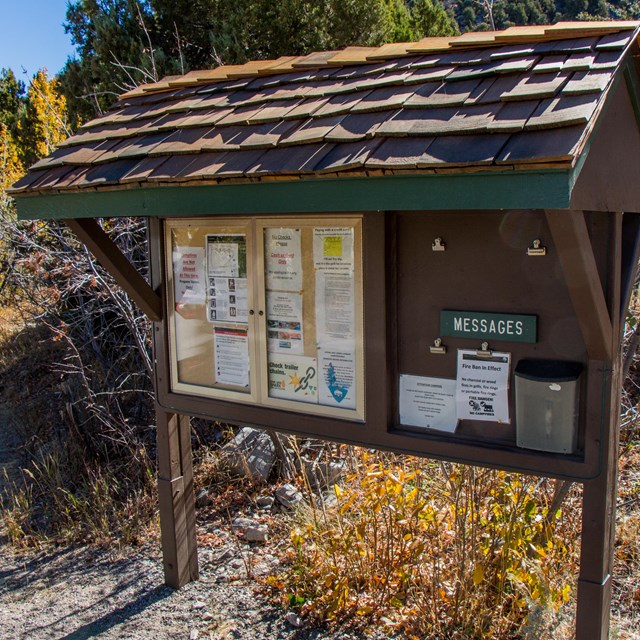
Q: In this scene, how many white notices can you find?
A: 11